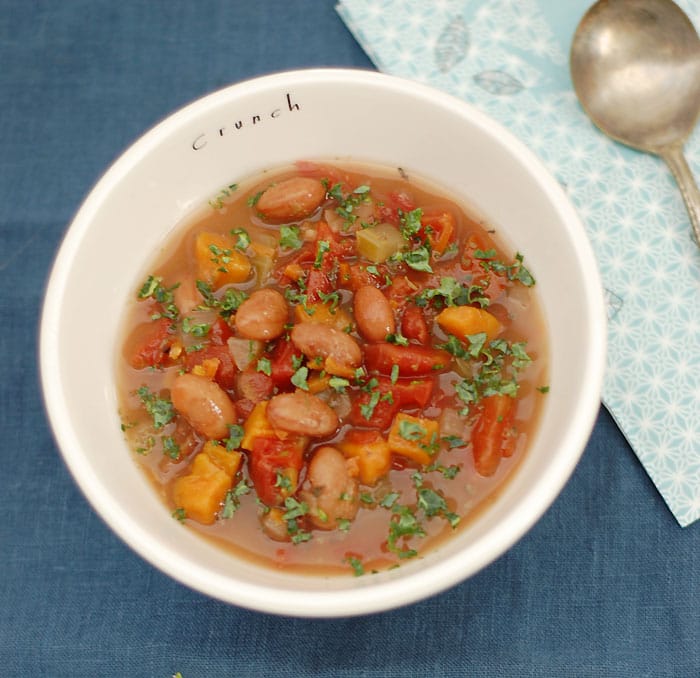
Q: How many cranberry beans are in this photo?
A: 7